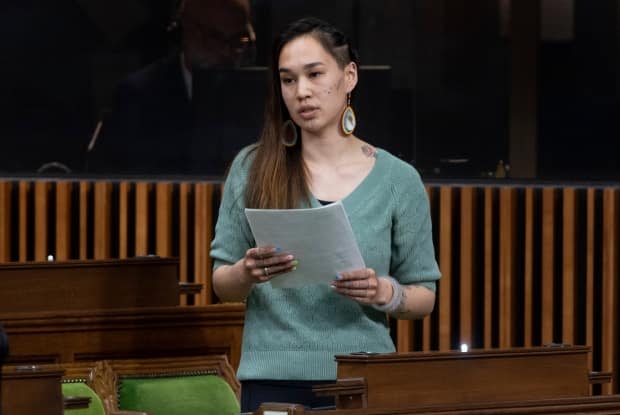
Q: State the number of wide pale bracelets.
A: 1